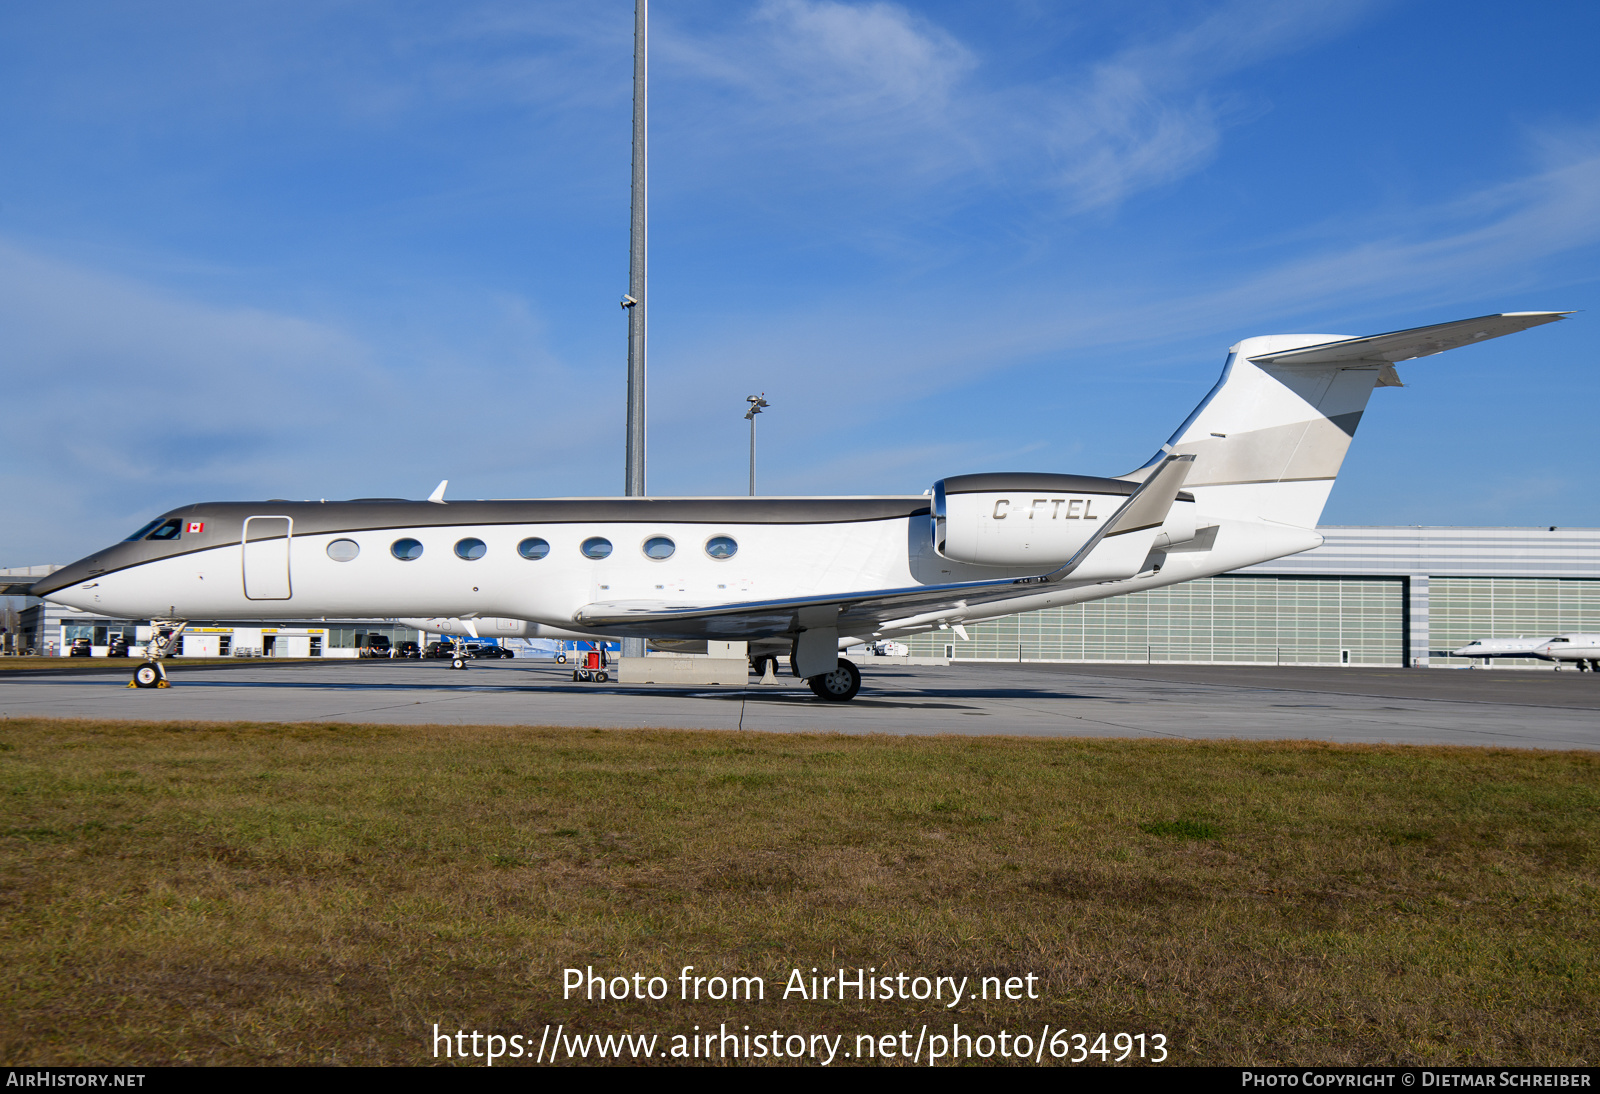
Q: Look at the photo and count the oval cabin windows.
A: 7